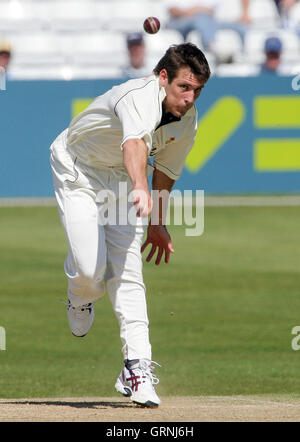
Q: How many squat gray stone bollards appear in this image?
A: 0